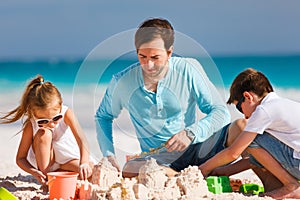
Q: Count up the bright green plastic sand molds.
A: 2